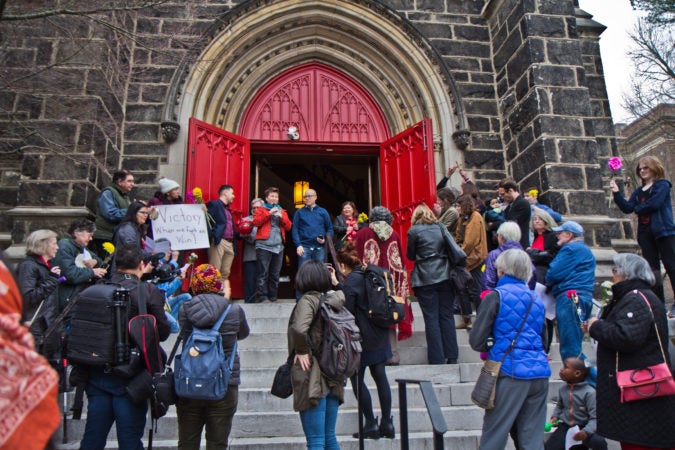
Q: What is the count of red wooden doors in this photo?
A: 2